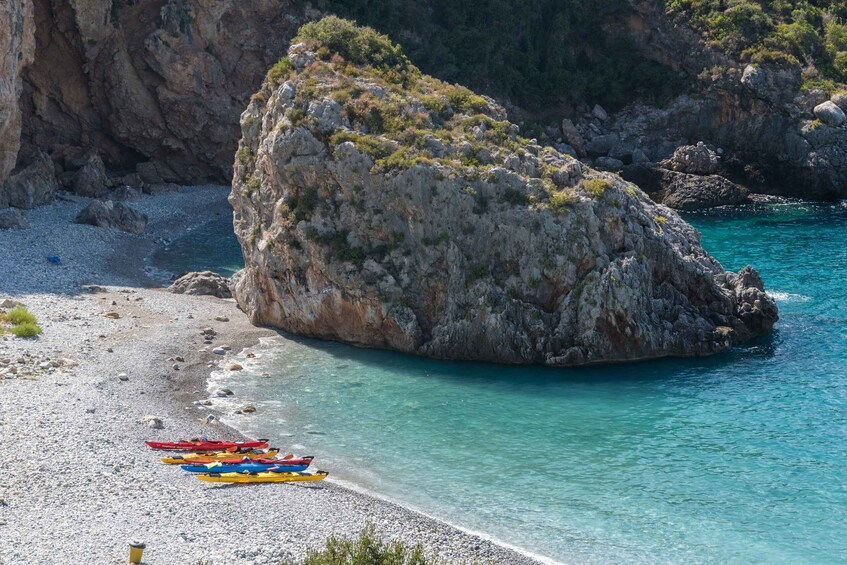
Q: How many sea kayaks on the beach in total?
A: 5